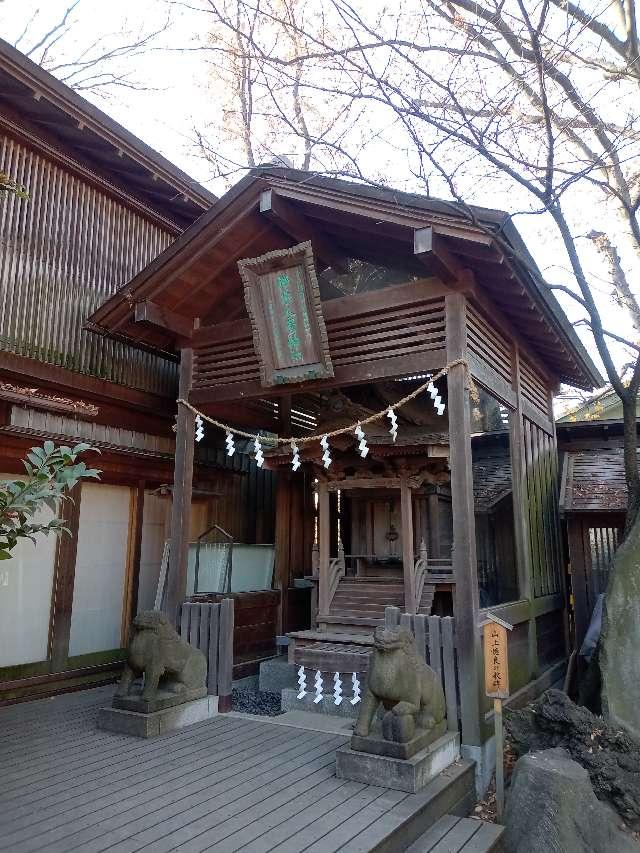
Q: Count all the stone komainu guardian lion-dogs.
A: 2